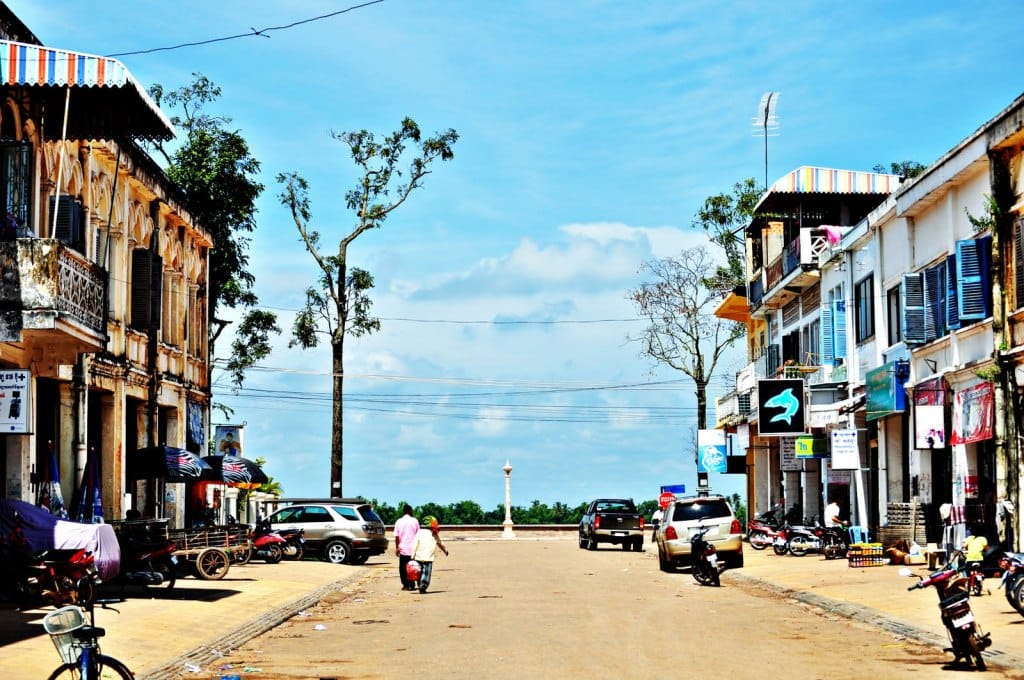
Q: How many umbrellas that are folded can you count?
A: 2